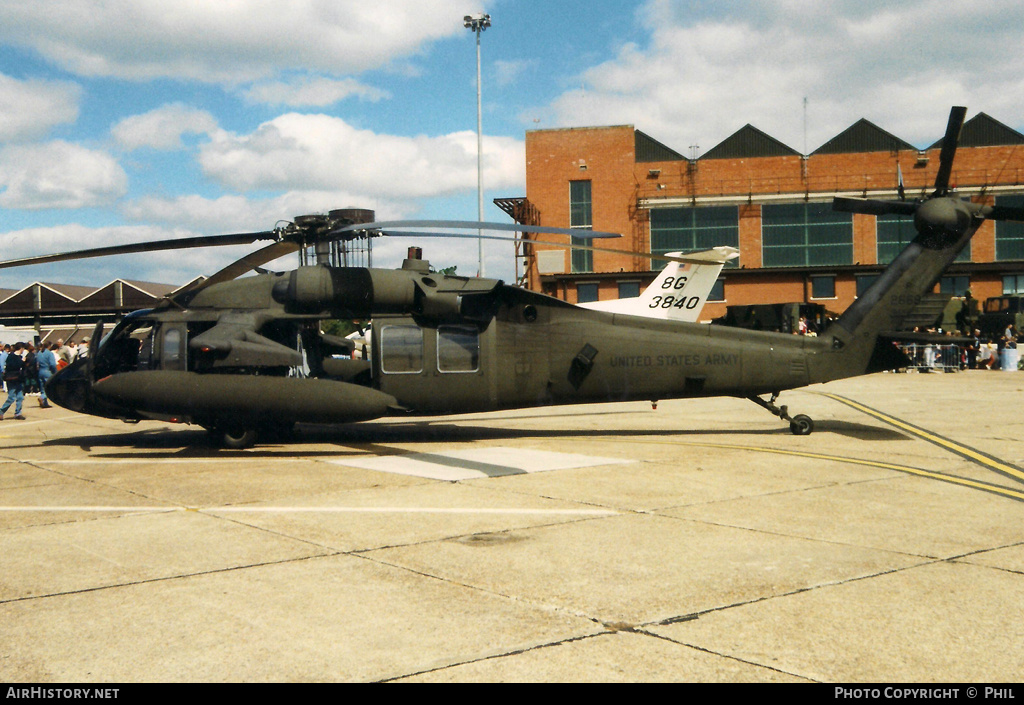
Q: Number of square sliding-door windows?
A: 2